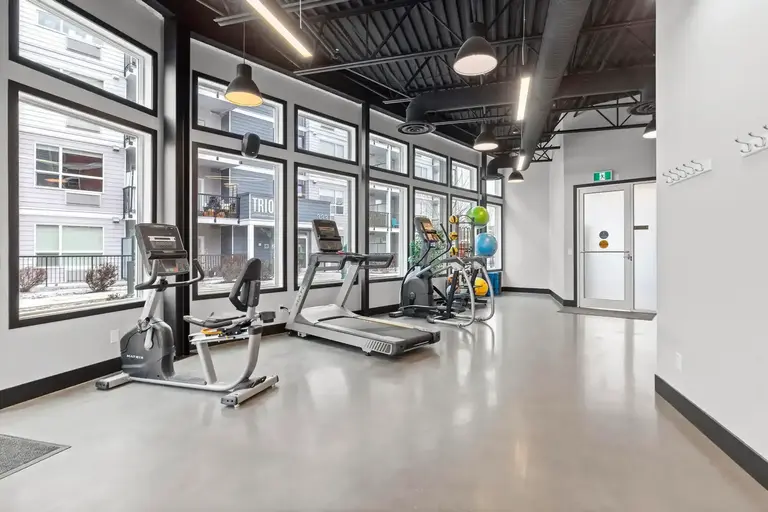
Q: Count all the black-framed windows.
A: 14